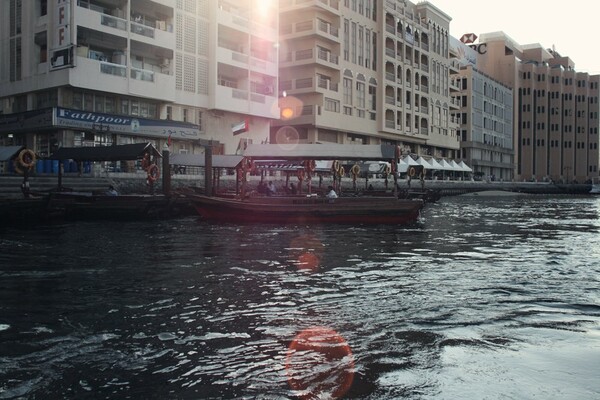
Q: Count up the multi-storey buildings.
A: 4